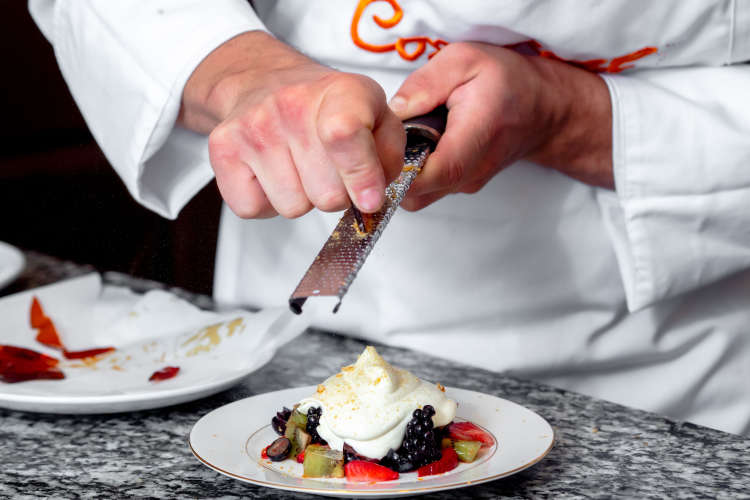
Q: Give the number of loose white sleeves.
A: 2